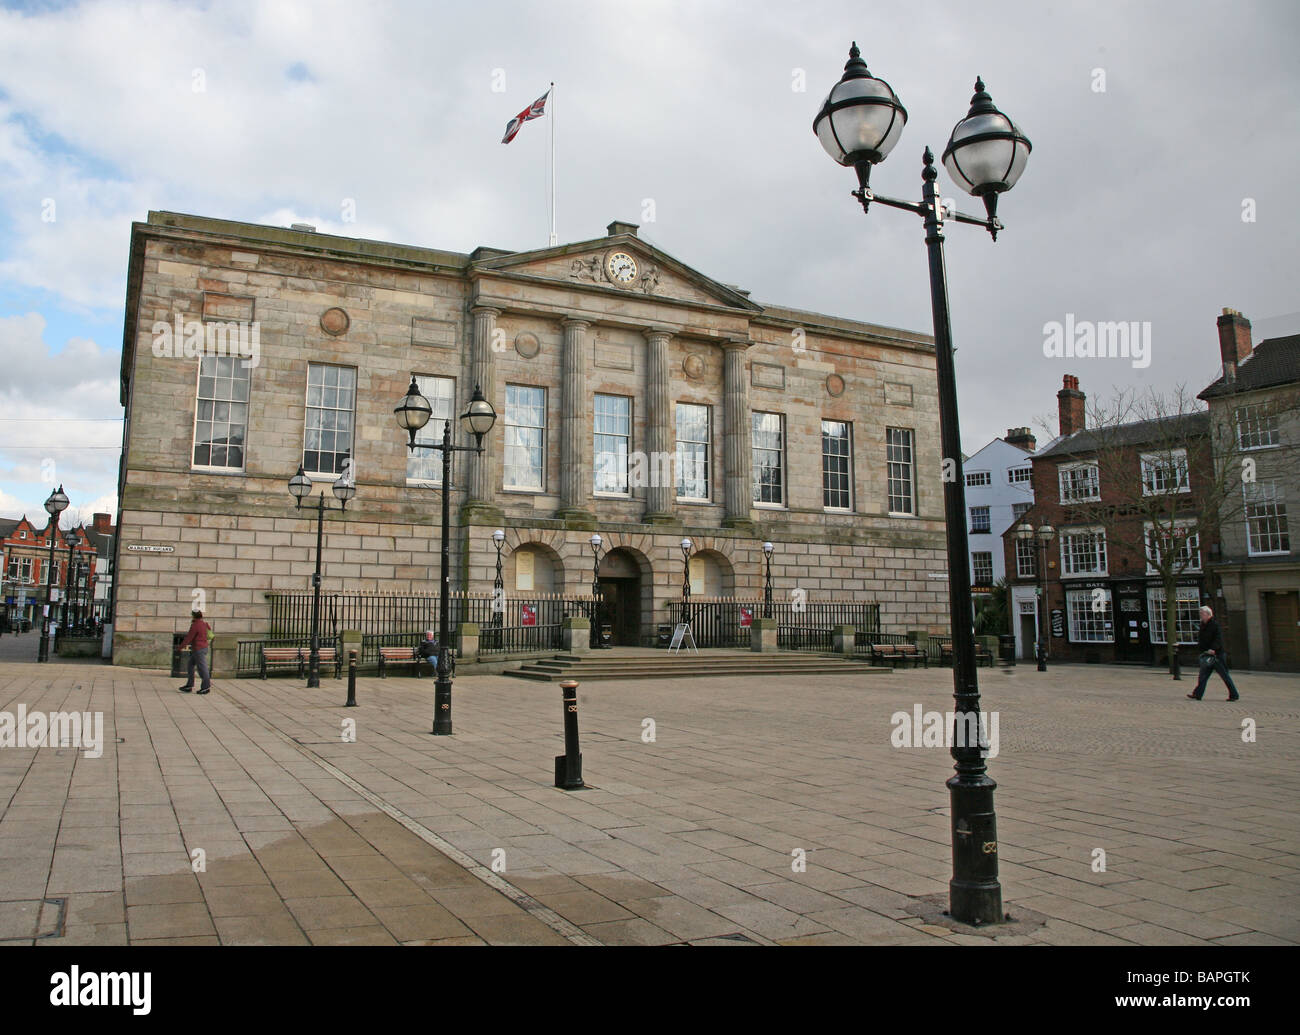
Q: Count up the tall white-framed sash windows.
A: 9